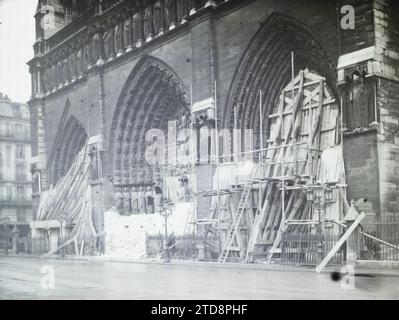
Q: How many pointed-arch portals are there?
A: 3